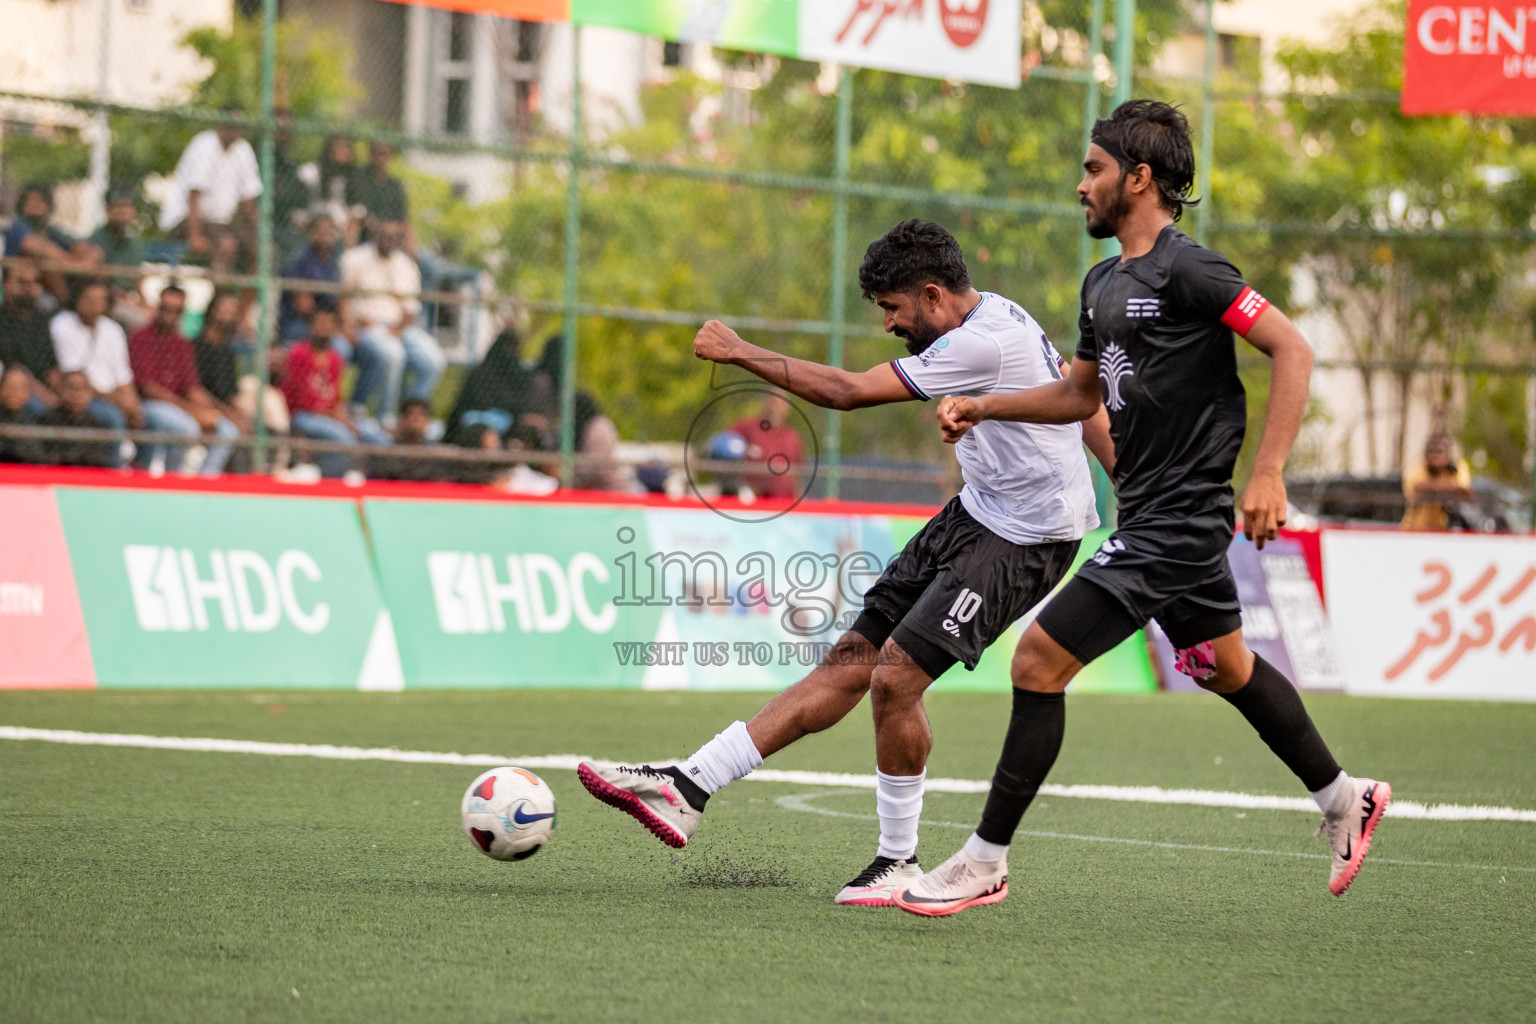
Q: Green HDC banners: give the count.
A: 2